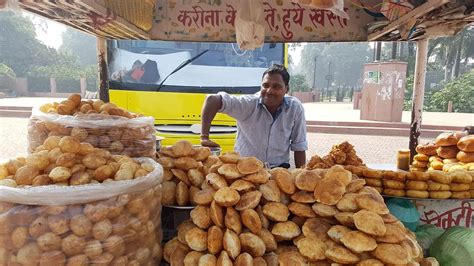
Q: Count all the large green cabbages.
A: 2